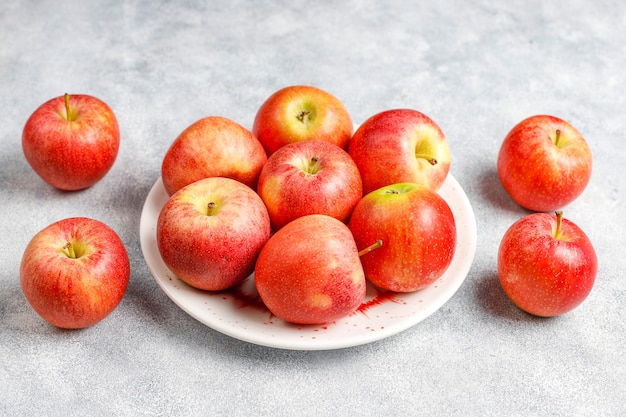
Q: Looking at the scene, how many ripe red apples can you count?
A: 11